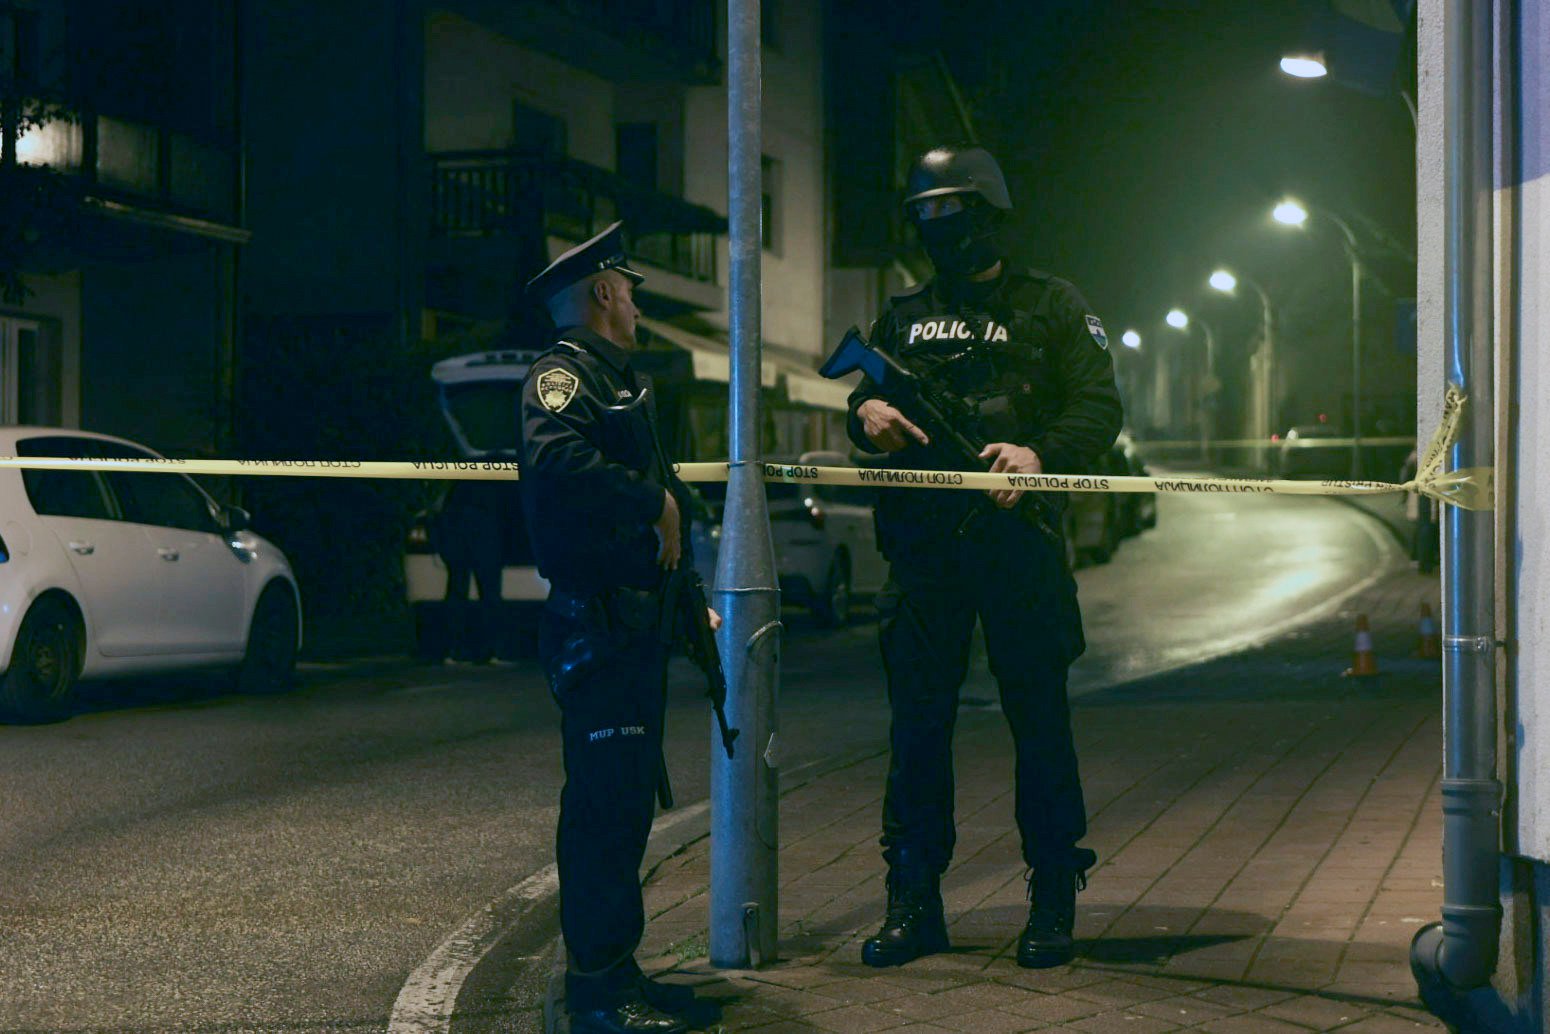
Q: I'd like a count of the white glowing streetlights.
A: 5